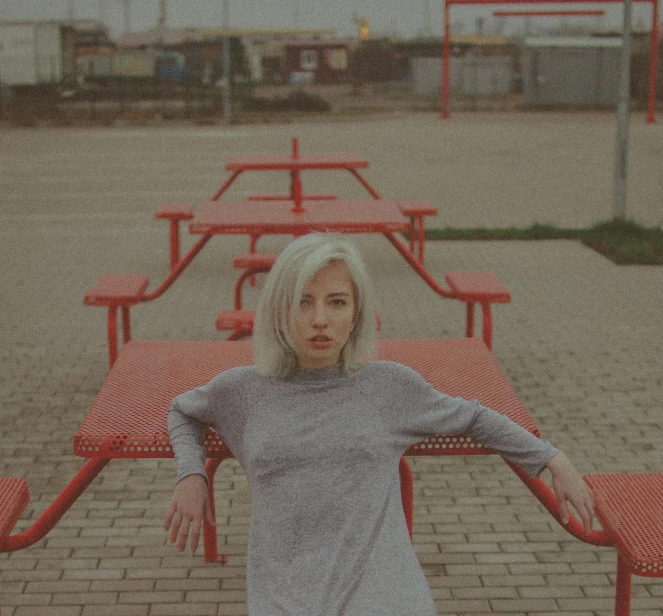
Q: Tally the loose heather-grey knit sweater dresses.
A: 1